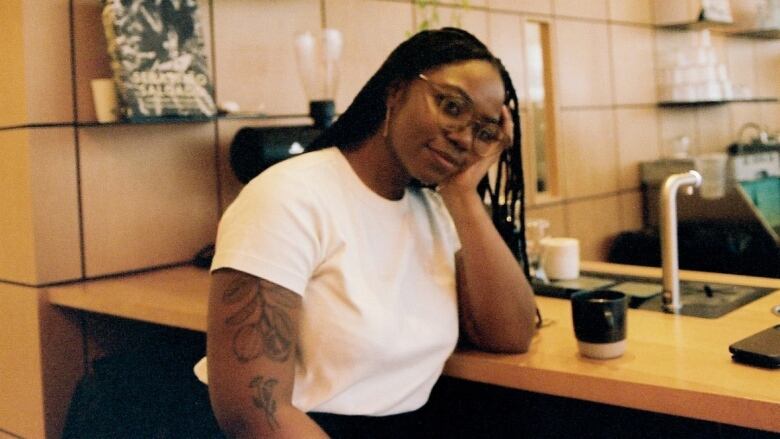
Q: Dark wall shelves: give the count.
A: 3